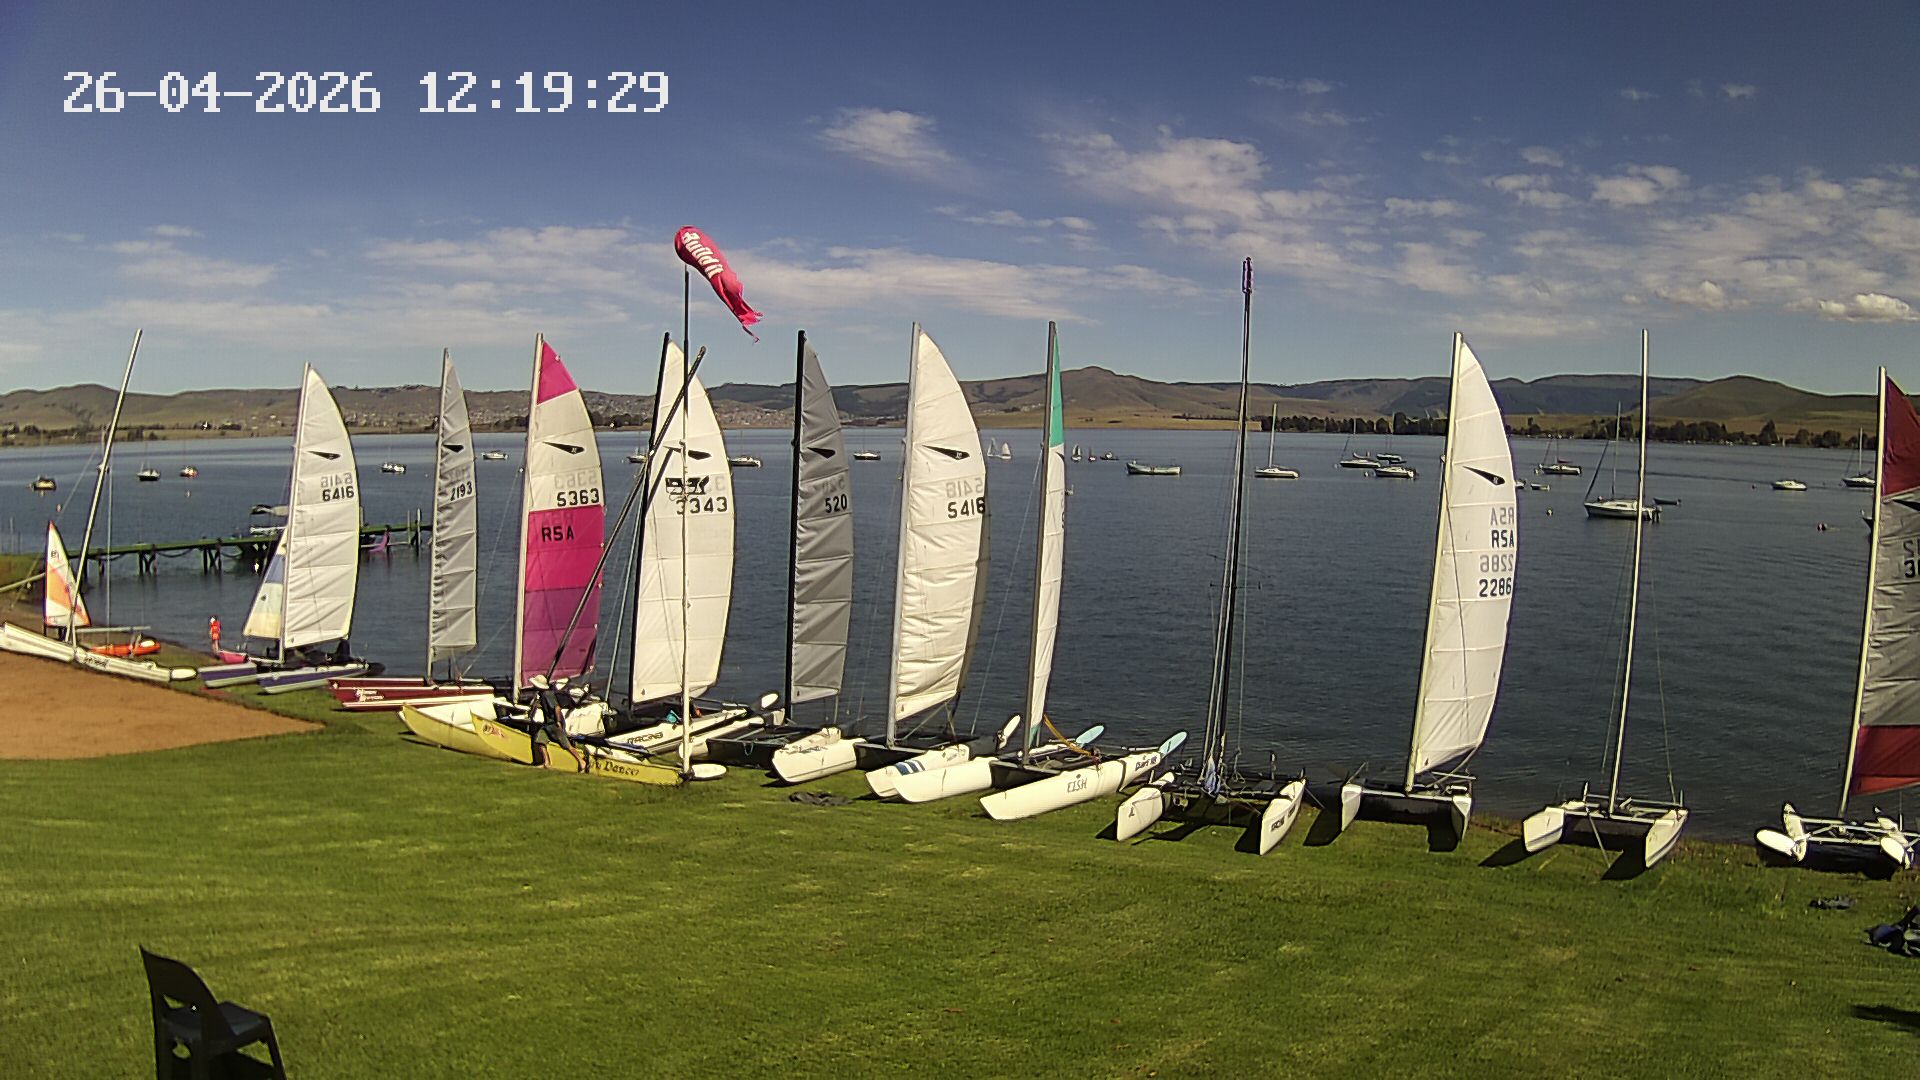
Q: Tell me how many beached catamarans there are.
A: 13